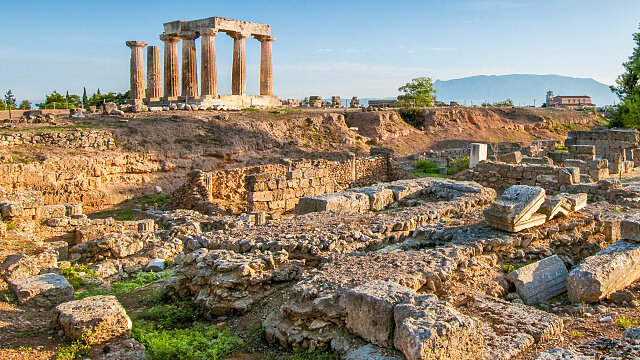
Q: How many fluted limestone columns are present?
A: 7